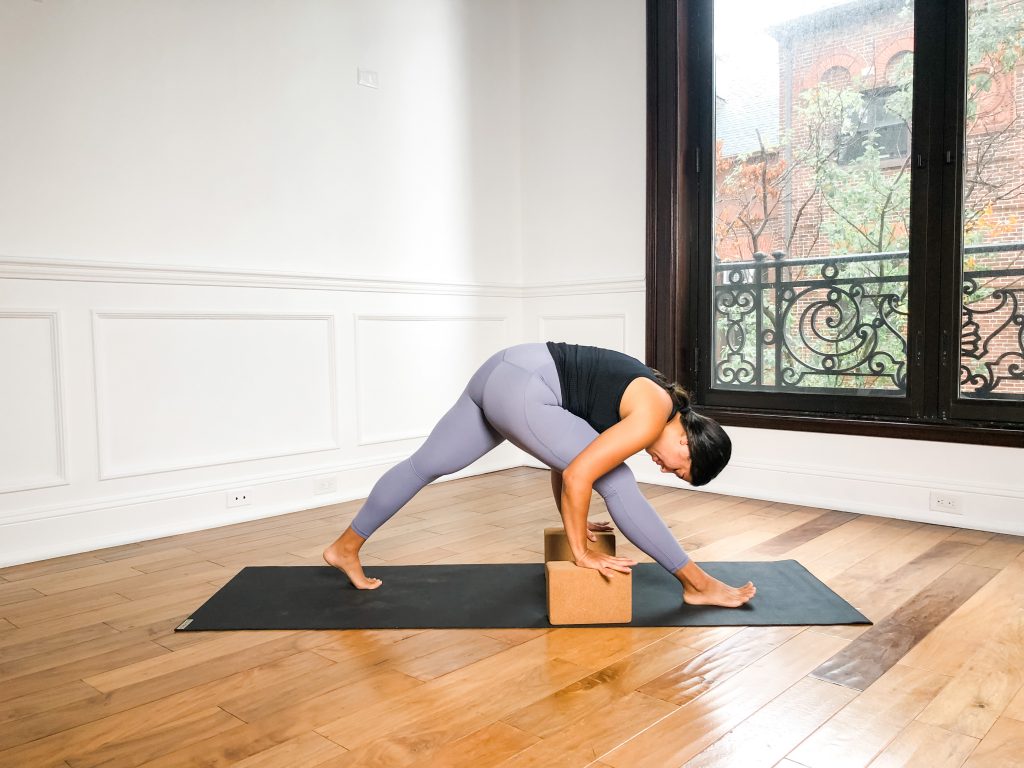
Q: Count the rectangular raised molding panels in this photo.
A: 4